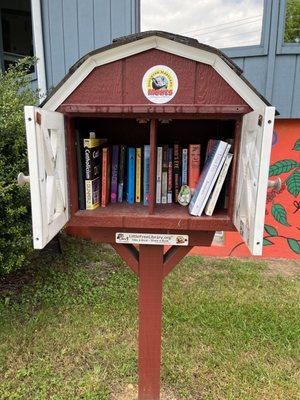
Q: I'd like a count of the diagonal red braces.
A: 2